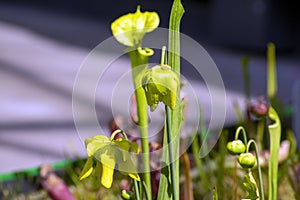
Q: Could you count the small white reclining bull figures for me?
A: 0